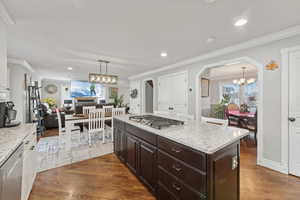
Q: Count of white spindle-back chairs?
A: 5